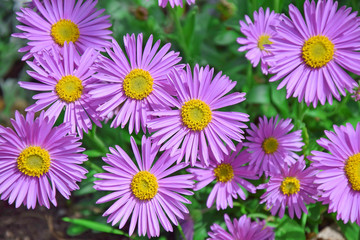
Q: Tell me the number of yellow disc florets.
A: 12